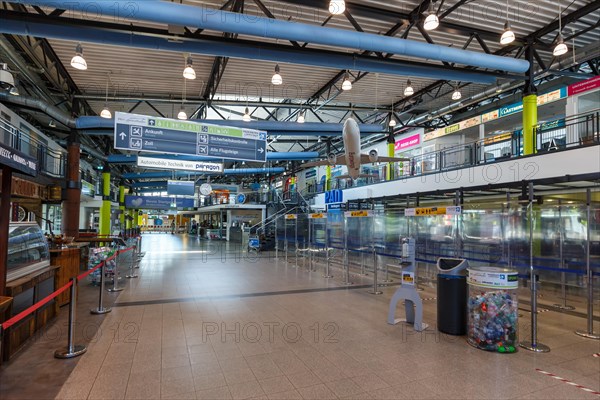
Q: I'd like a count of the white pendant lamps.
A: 15